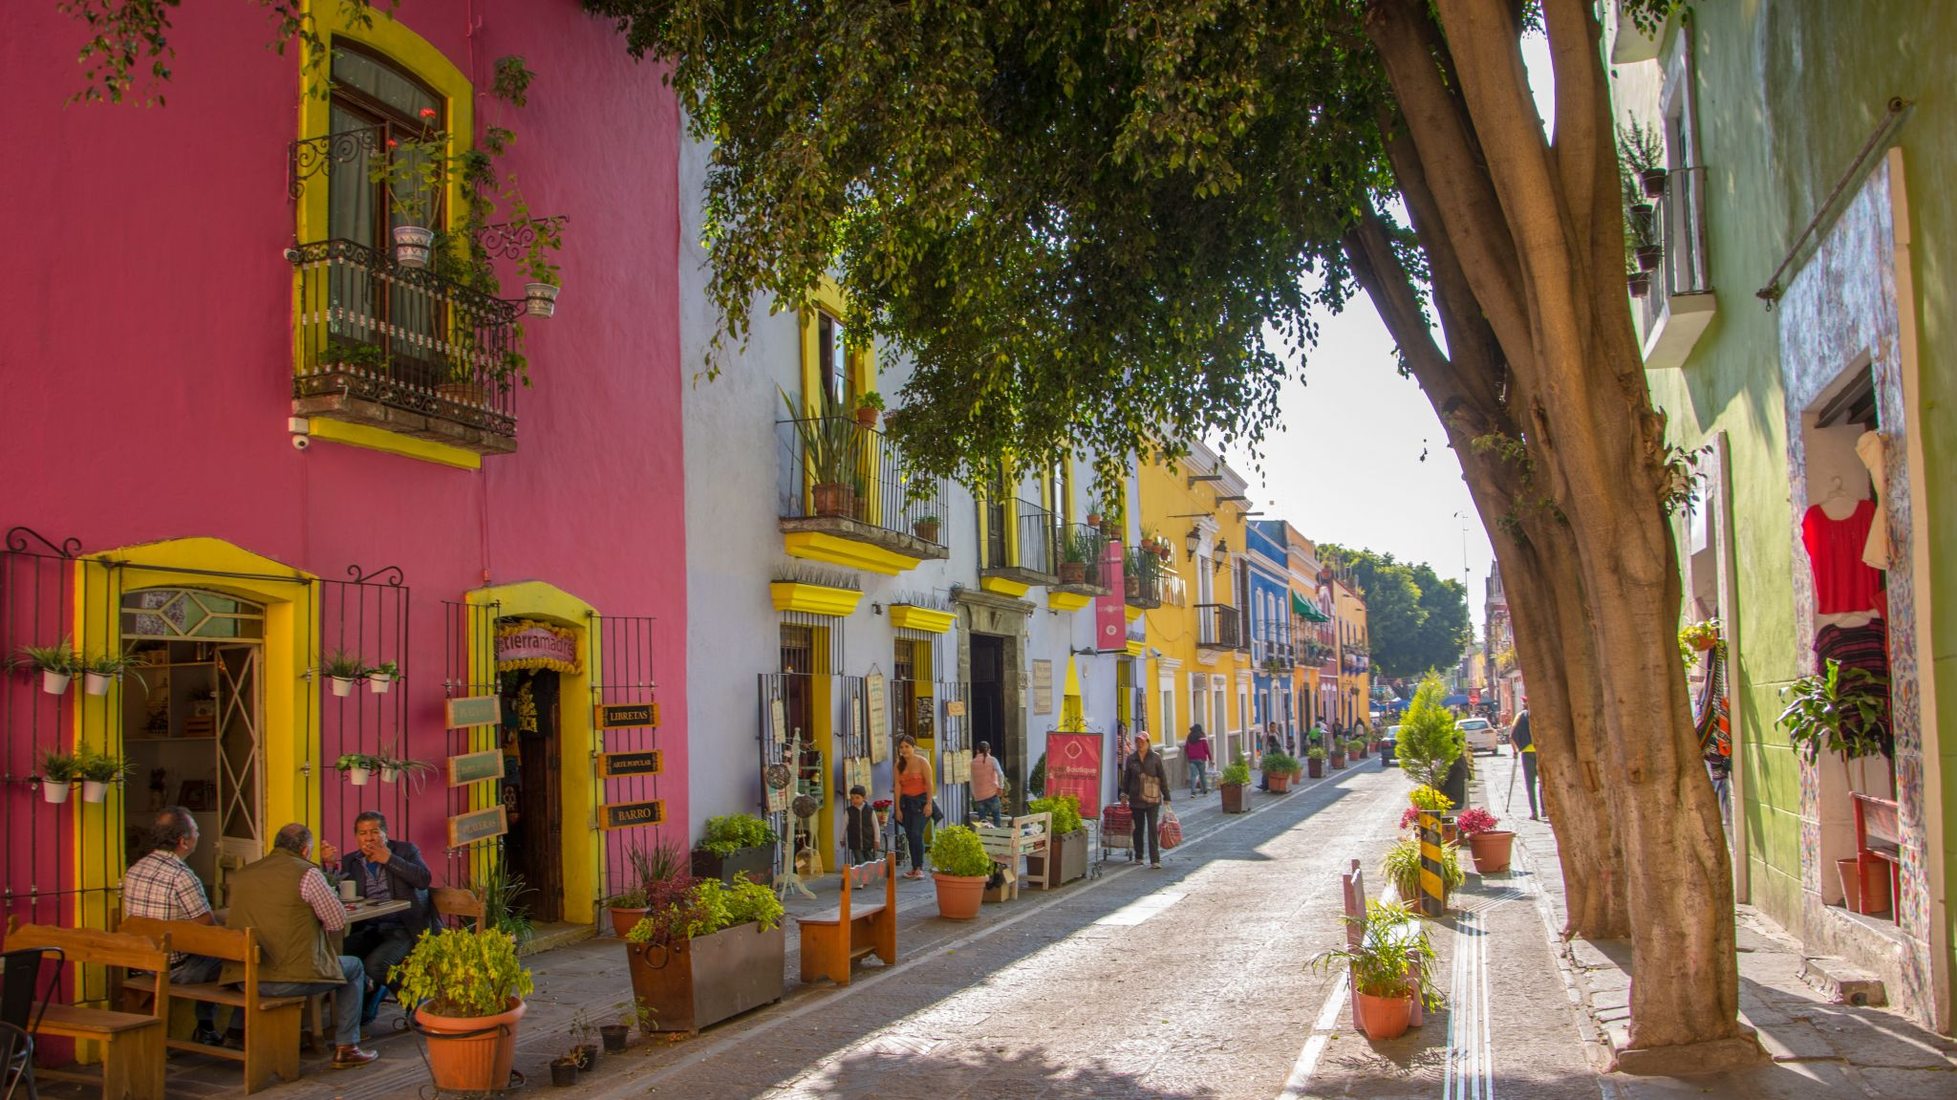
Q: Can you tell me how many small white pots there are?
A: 8